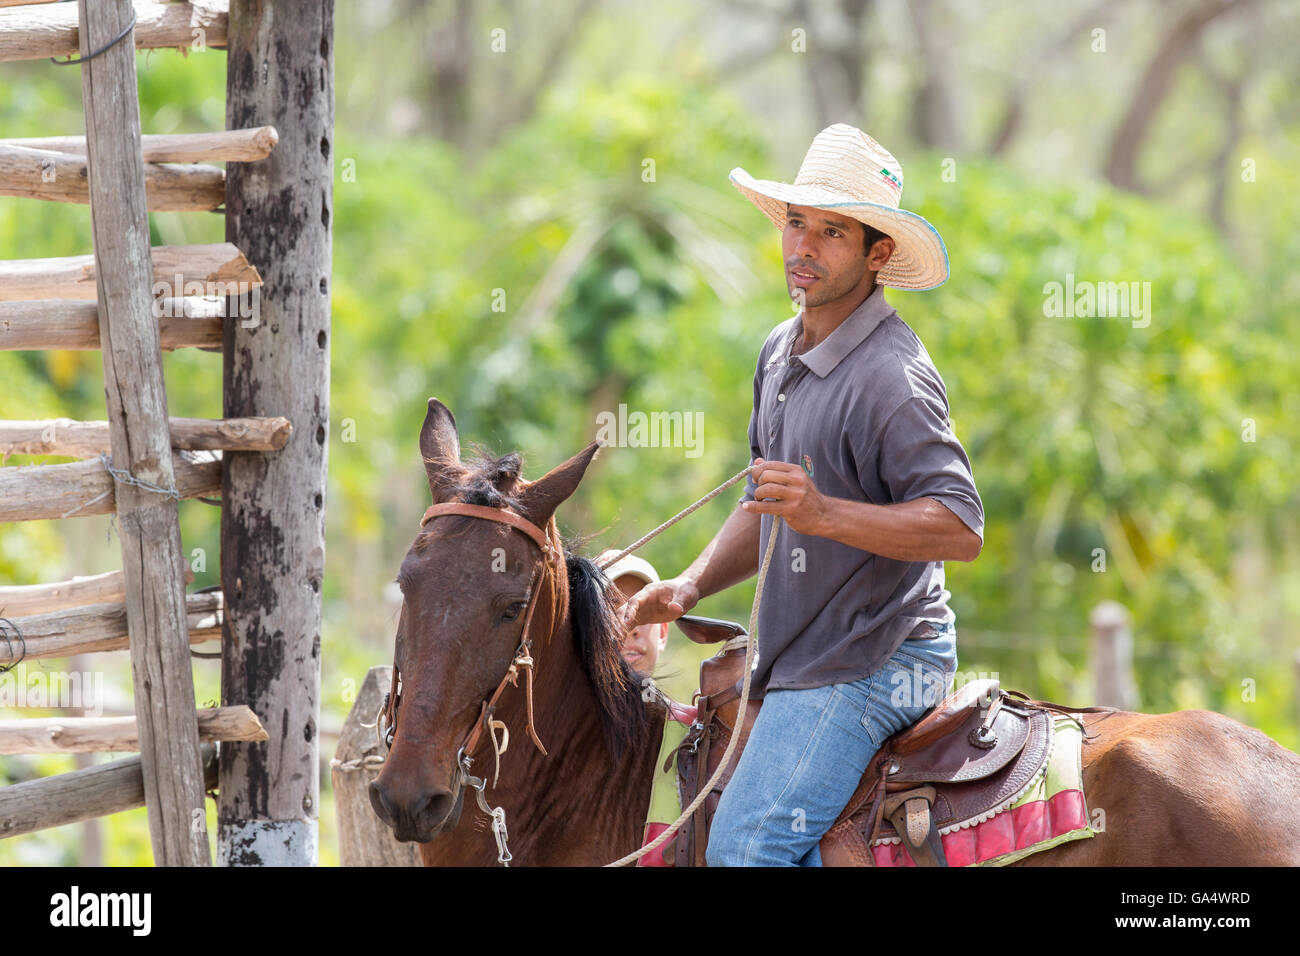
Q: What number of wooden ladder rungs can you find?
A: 11